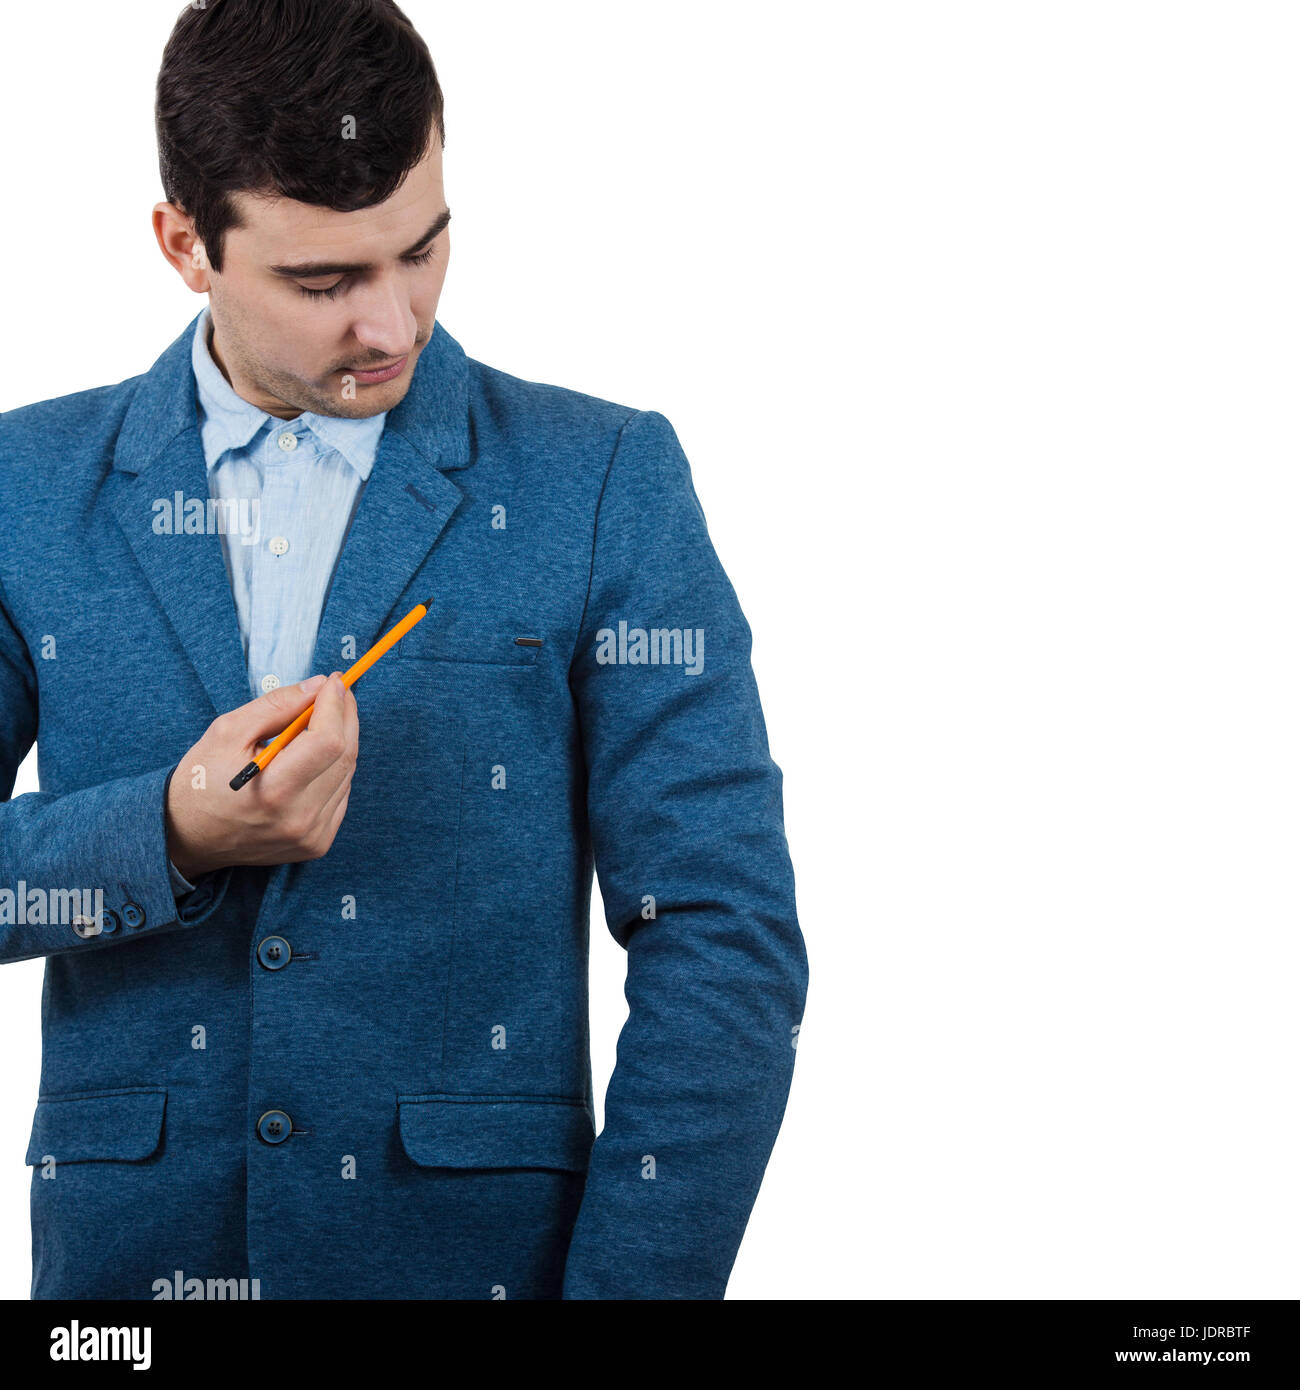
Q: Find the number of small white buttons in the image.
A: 3